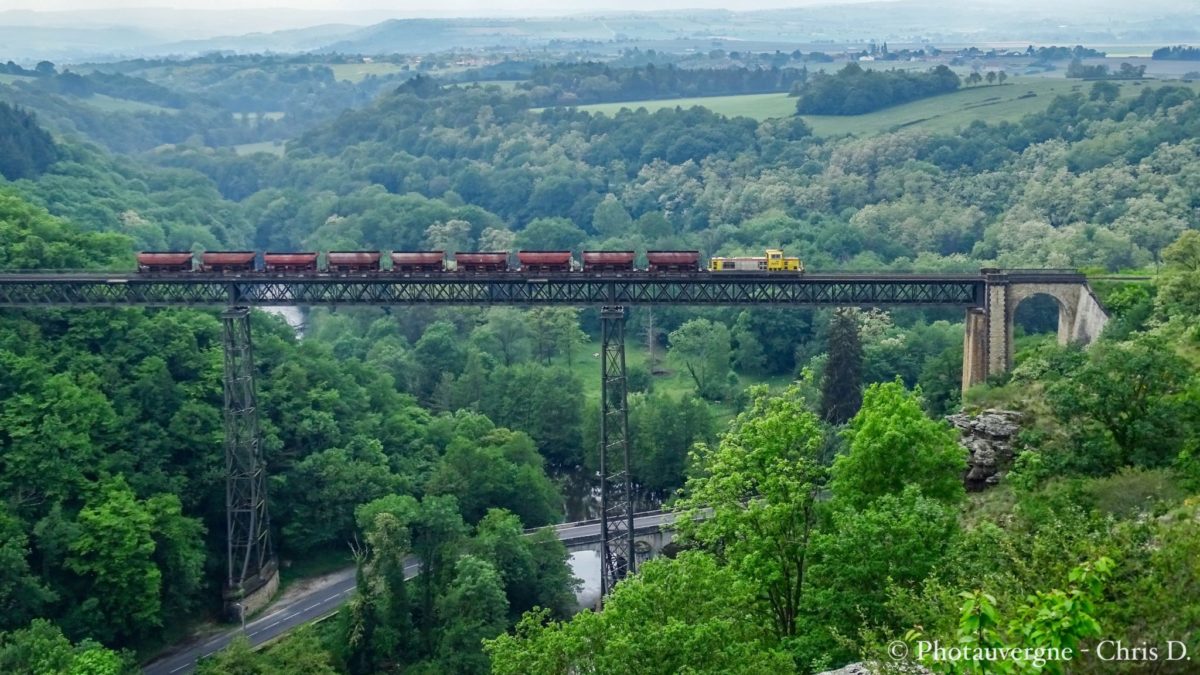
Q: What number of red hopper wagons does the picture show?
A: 9